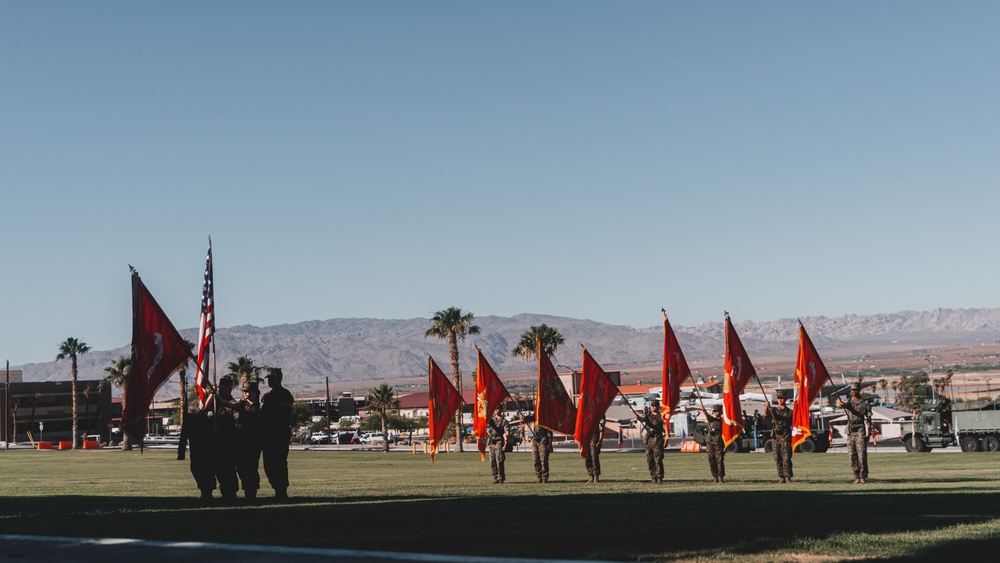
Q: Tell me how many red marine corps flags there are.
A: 8